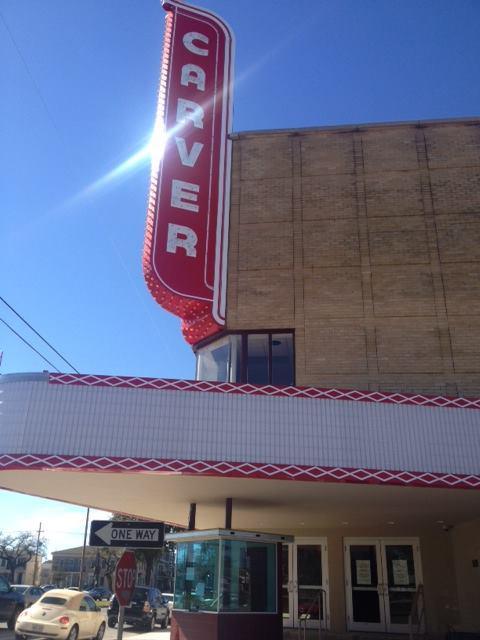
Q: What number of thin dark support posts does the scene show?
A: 2